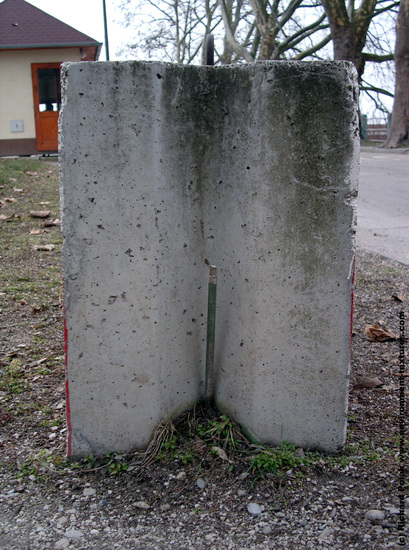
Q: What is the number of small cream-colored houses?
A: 1